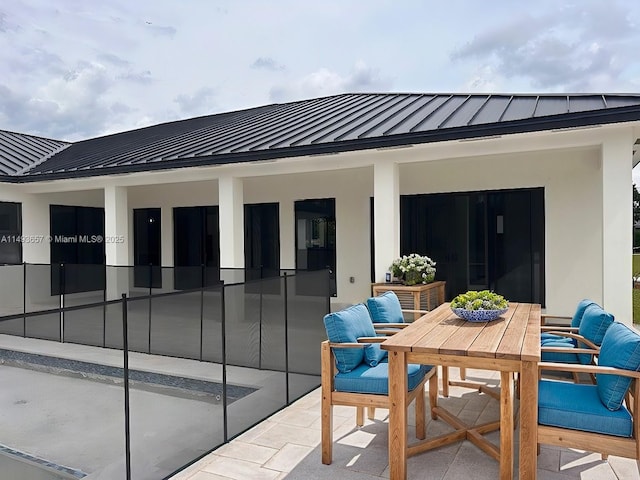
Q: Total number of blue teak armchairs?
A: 5